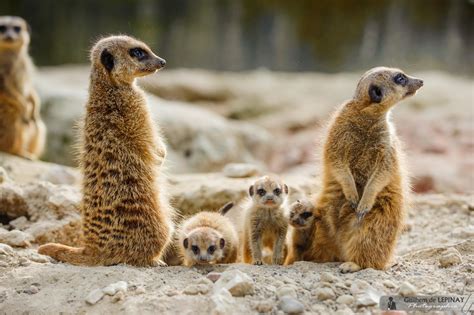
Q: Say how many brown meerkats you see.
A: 6